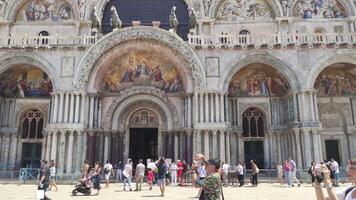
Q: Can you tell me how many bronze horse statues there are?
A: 4